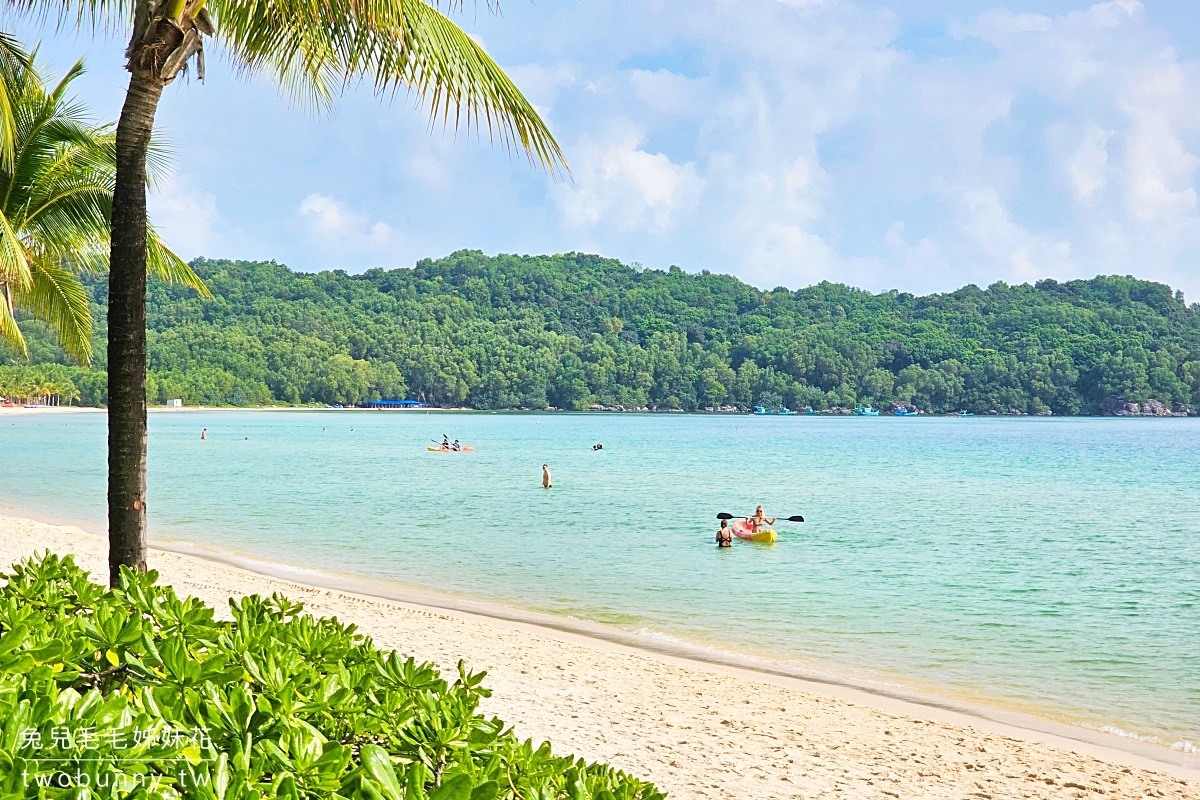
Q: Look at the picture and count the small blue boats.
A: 6